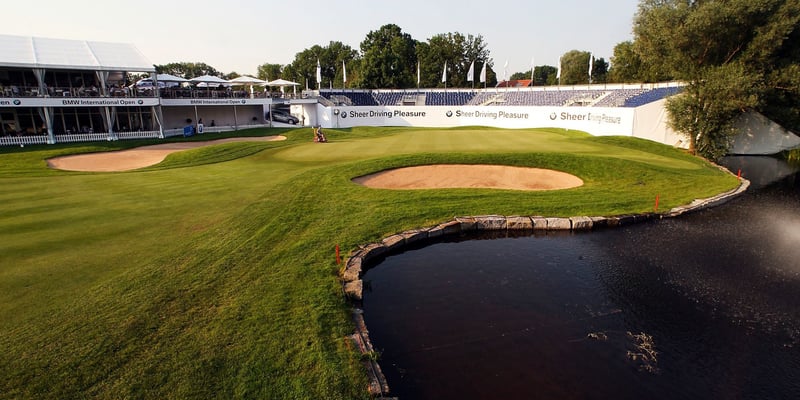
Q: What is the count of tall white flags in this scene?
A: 10